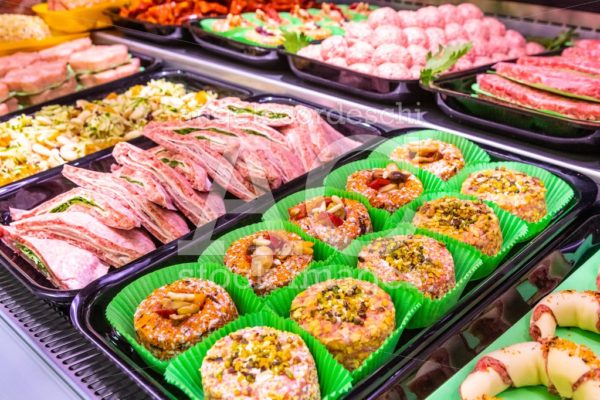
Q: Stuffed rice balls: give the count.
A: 10